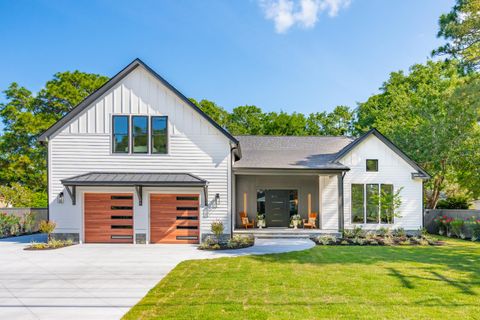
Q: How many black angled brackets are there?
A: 3